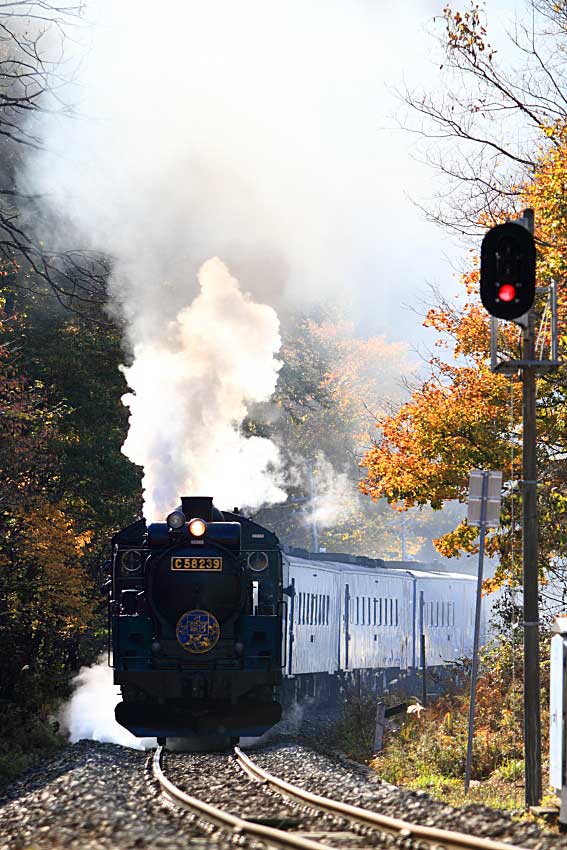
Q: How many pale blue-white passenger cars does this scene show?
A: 3